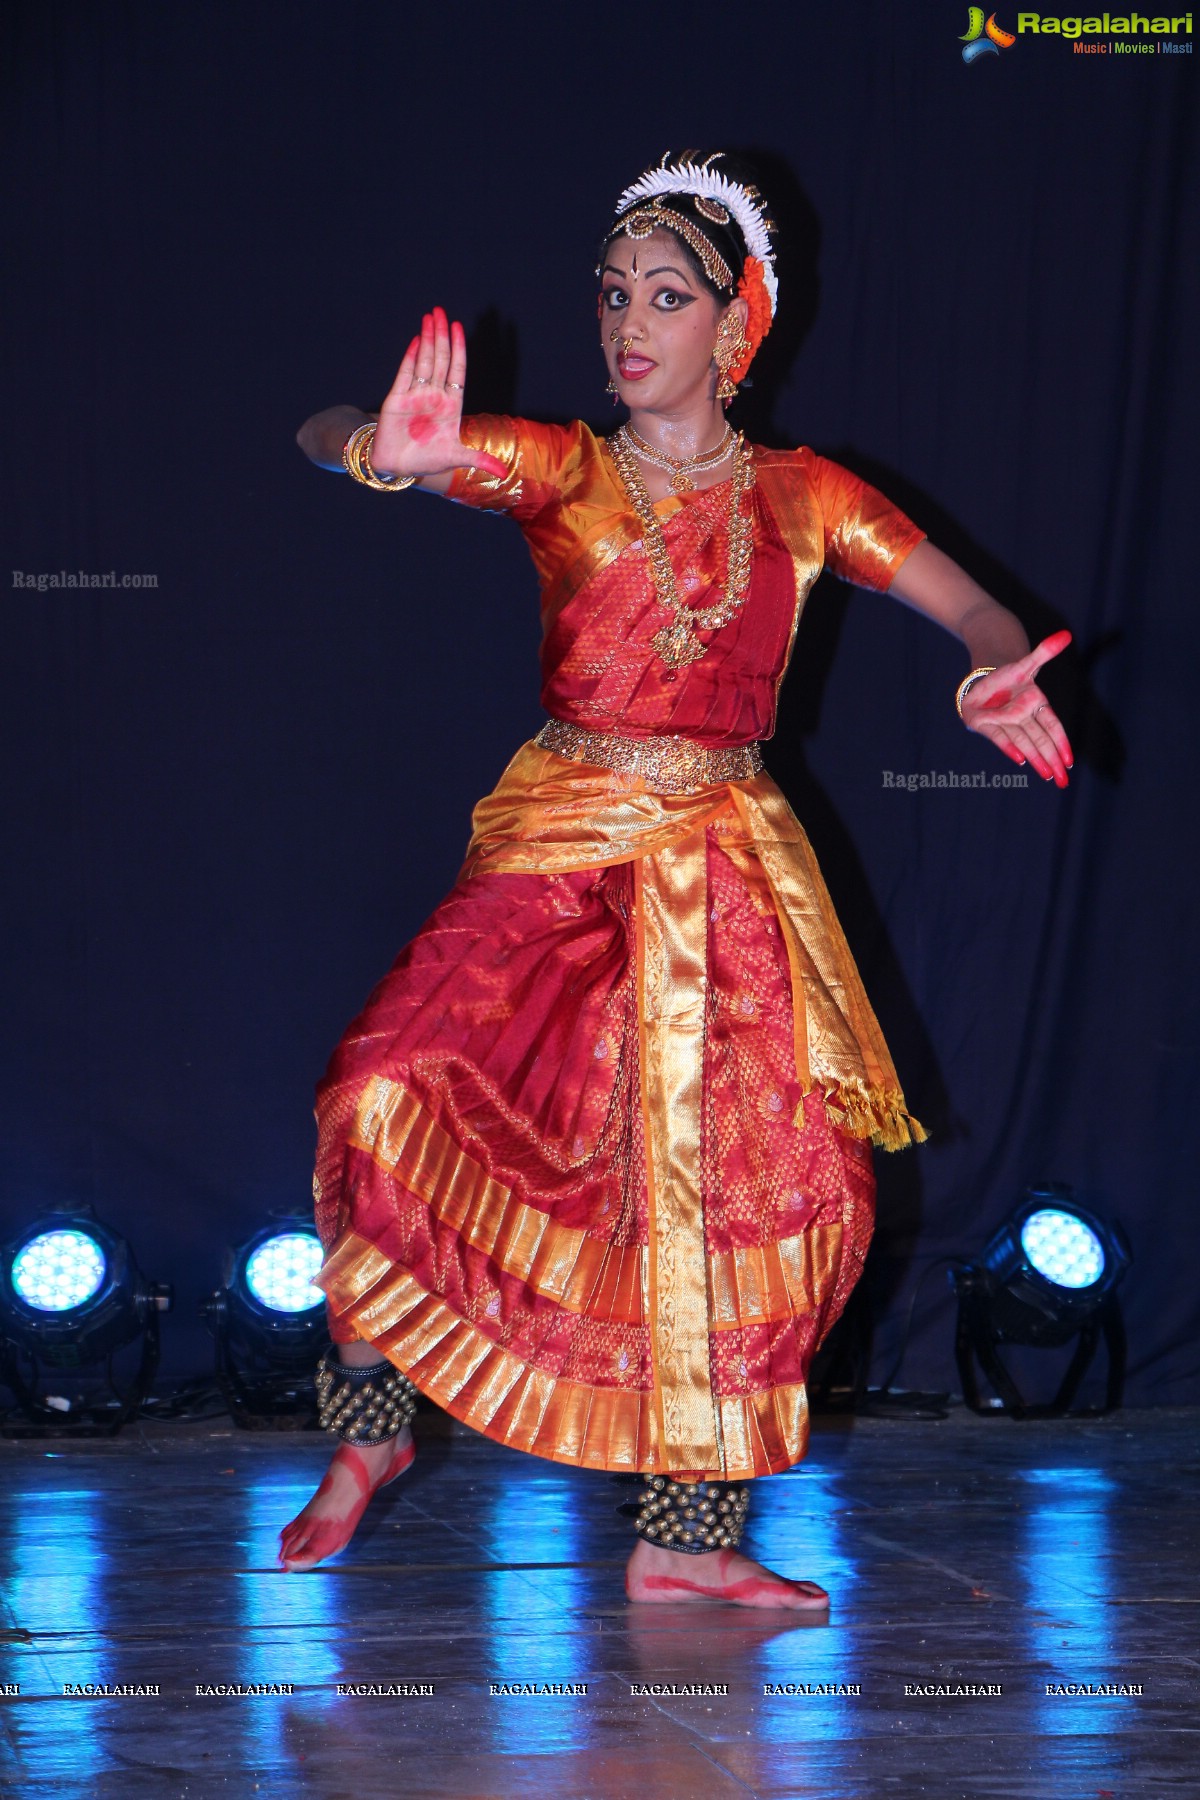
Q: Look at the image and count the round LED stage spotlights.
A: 3